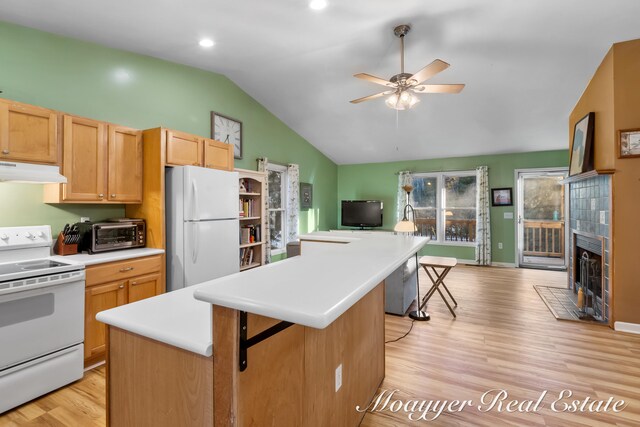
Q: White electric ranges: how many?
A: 1